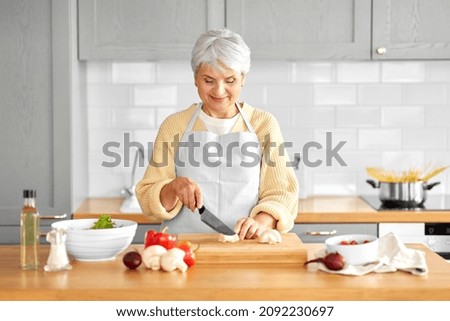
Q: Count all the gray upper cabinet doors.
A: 3